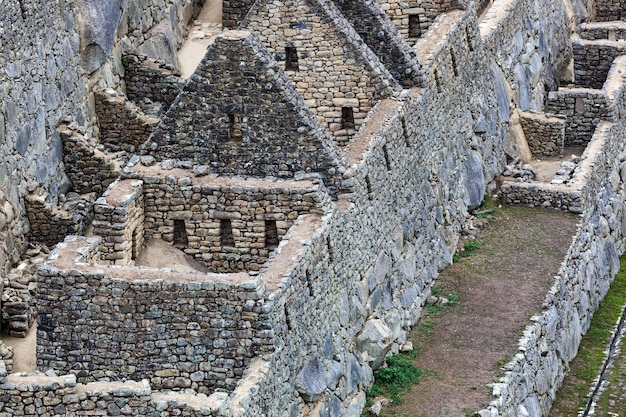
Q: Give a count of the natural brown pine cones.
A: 0